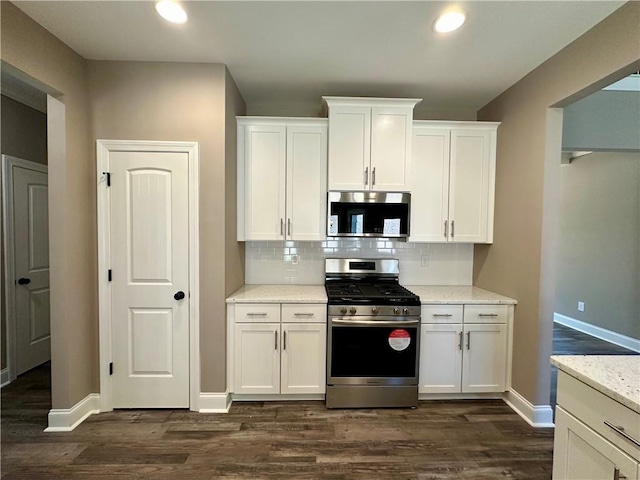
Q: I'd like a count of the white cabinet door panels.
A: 11